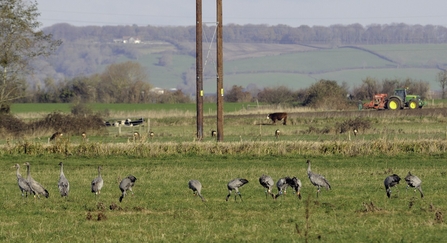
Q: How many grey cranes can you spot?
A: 13